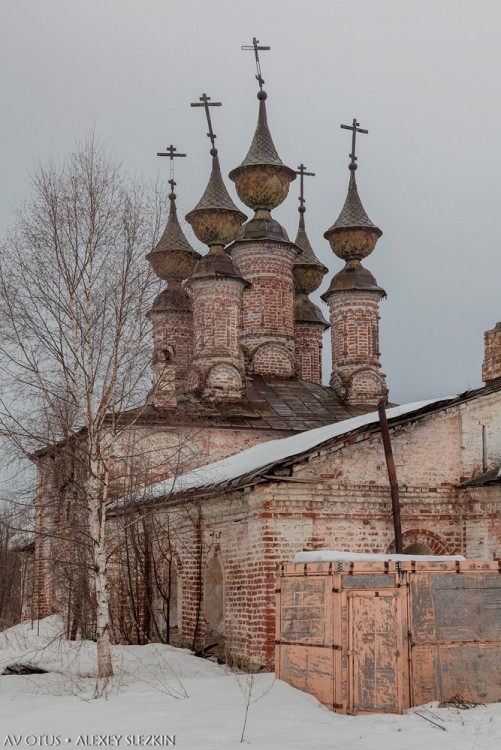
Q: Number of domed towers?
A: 5